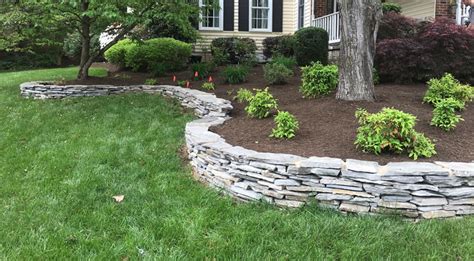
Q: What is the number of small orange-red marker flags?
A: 4